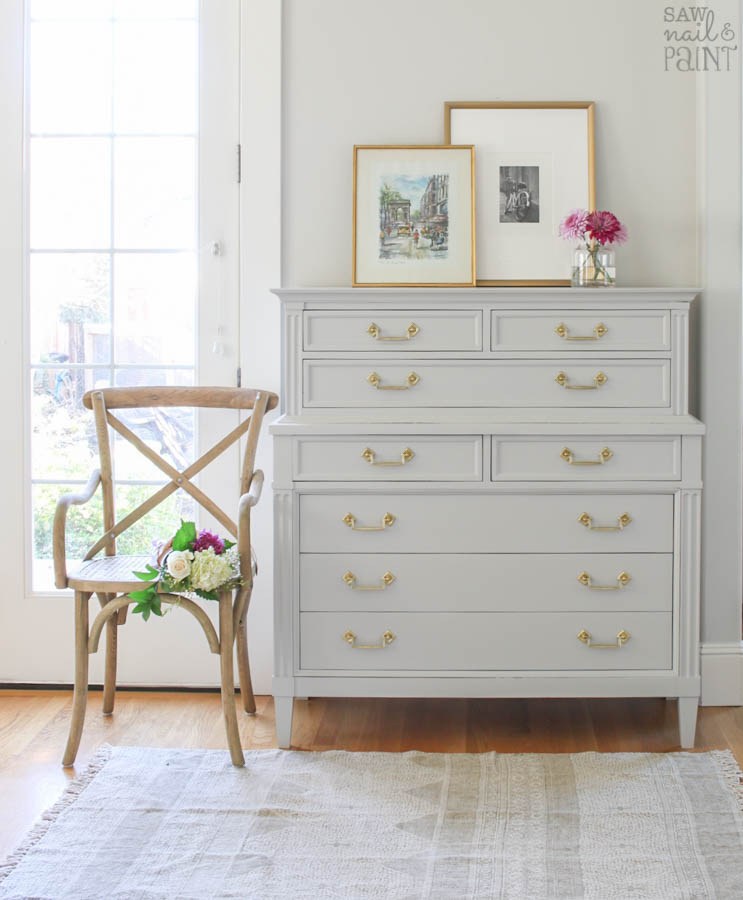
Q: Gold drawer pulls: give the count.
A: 12